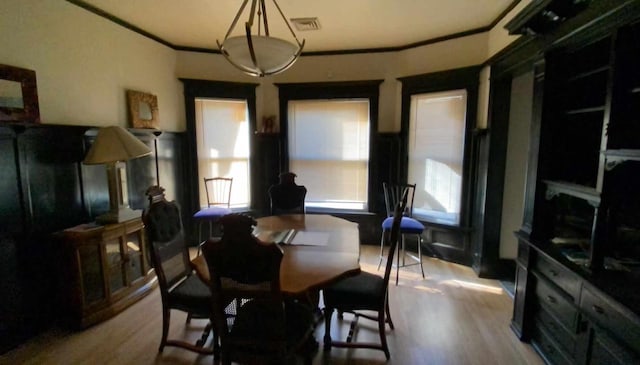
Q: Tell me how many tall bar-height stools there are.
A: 2